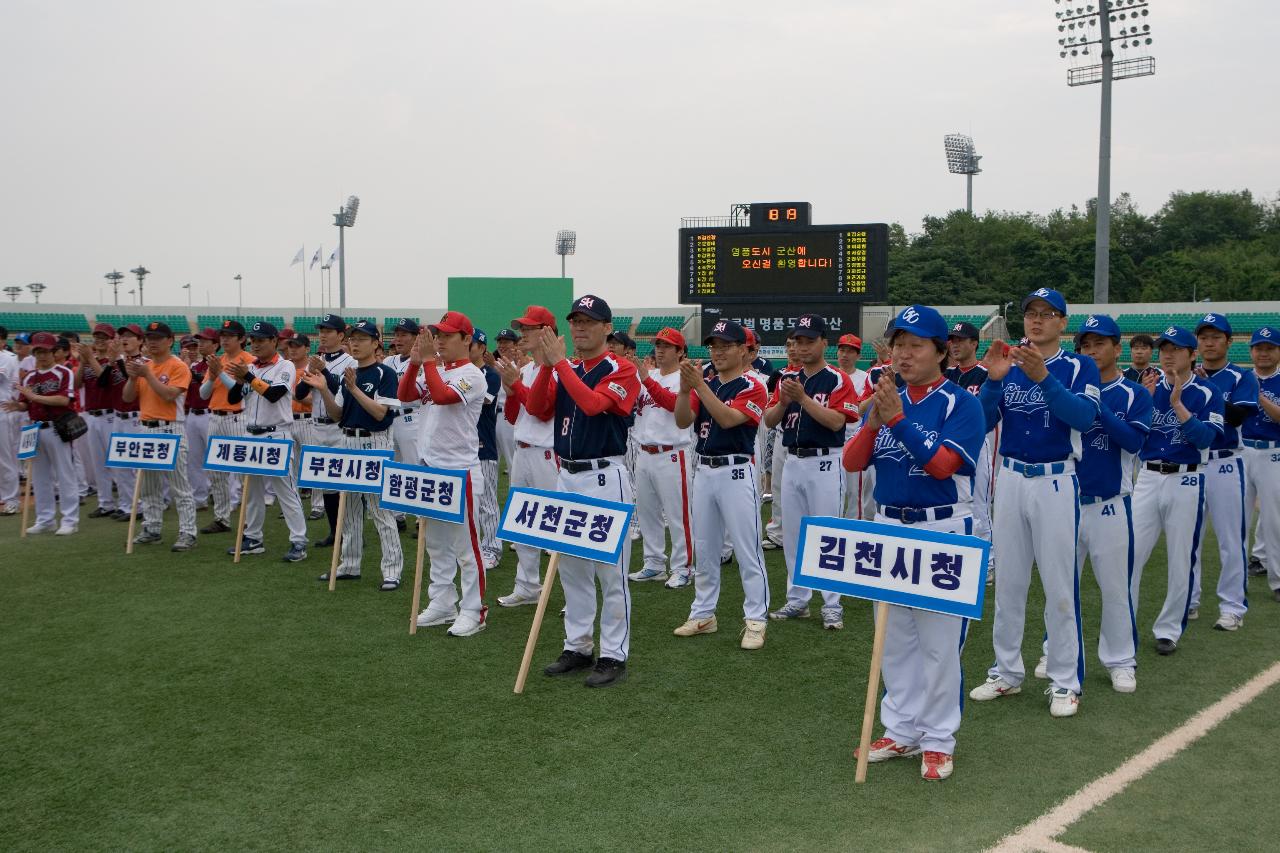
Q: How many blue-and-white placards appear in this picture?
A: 7